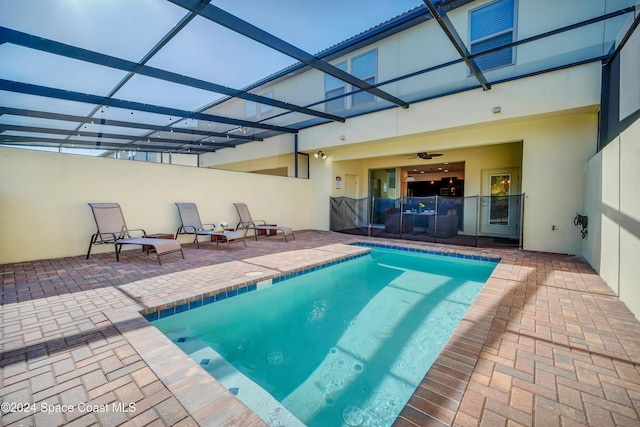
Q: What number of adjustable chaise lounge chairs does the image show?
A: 3